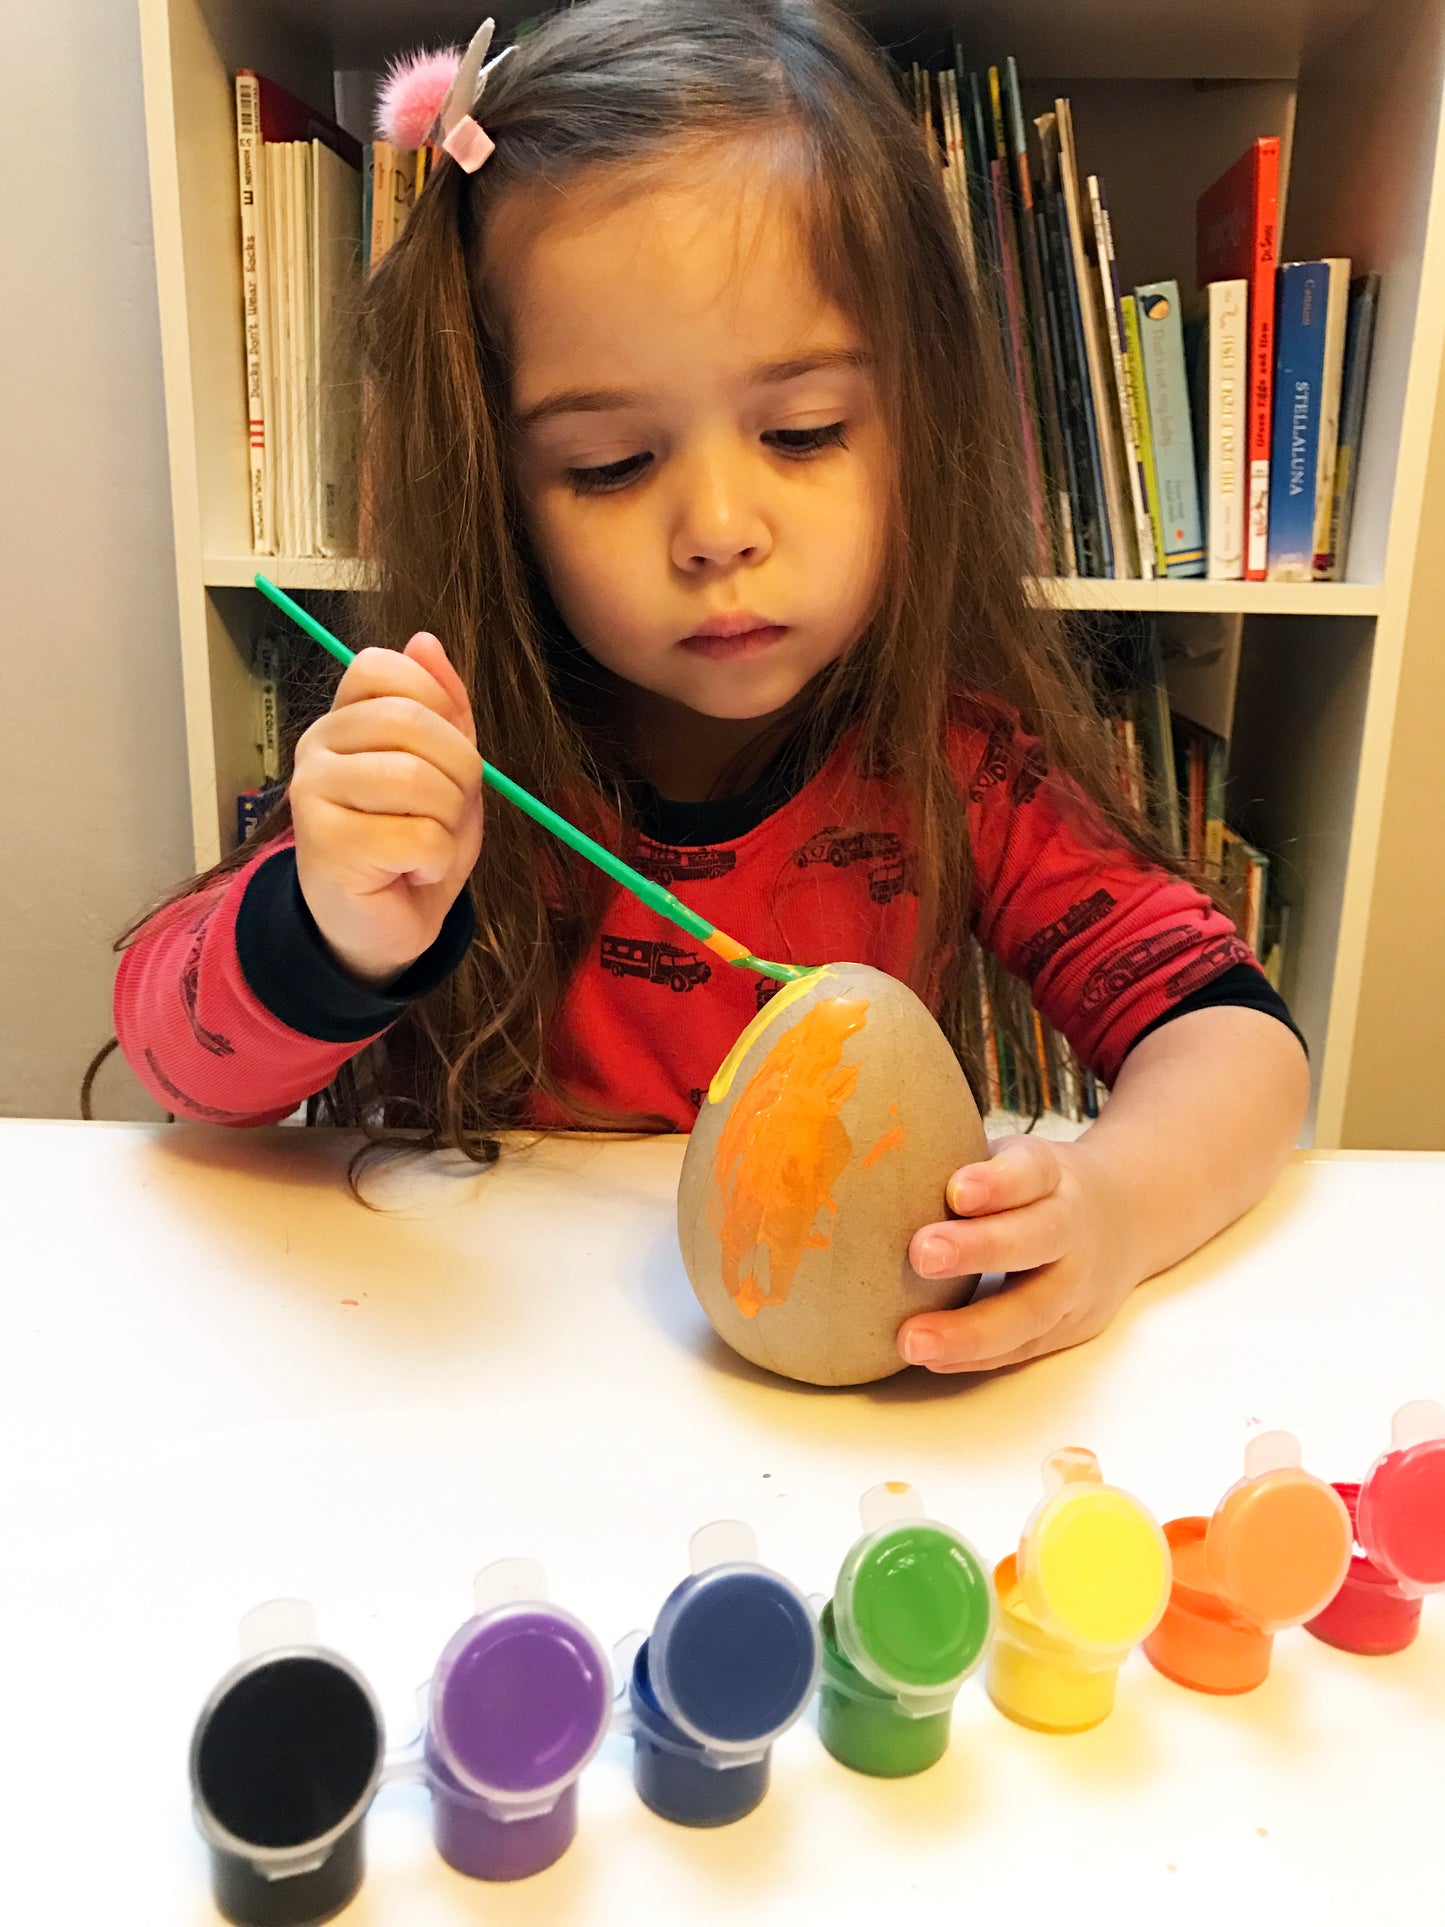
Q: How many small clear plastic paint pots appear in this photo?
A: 7